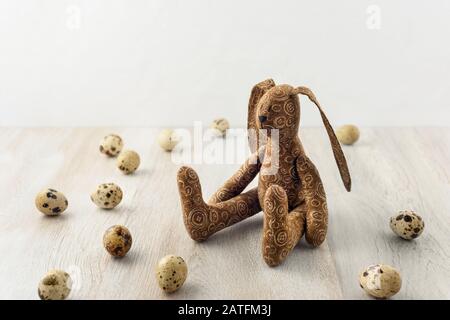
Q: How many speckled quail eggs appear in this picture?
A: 12